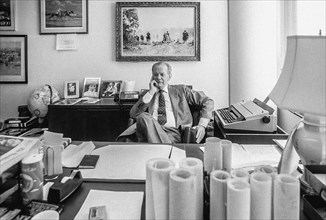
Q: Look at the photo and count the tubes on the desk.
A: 11